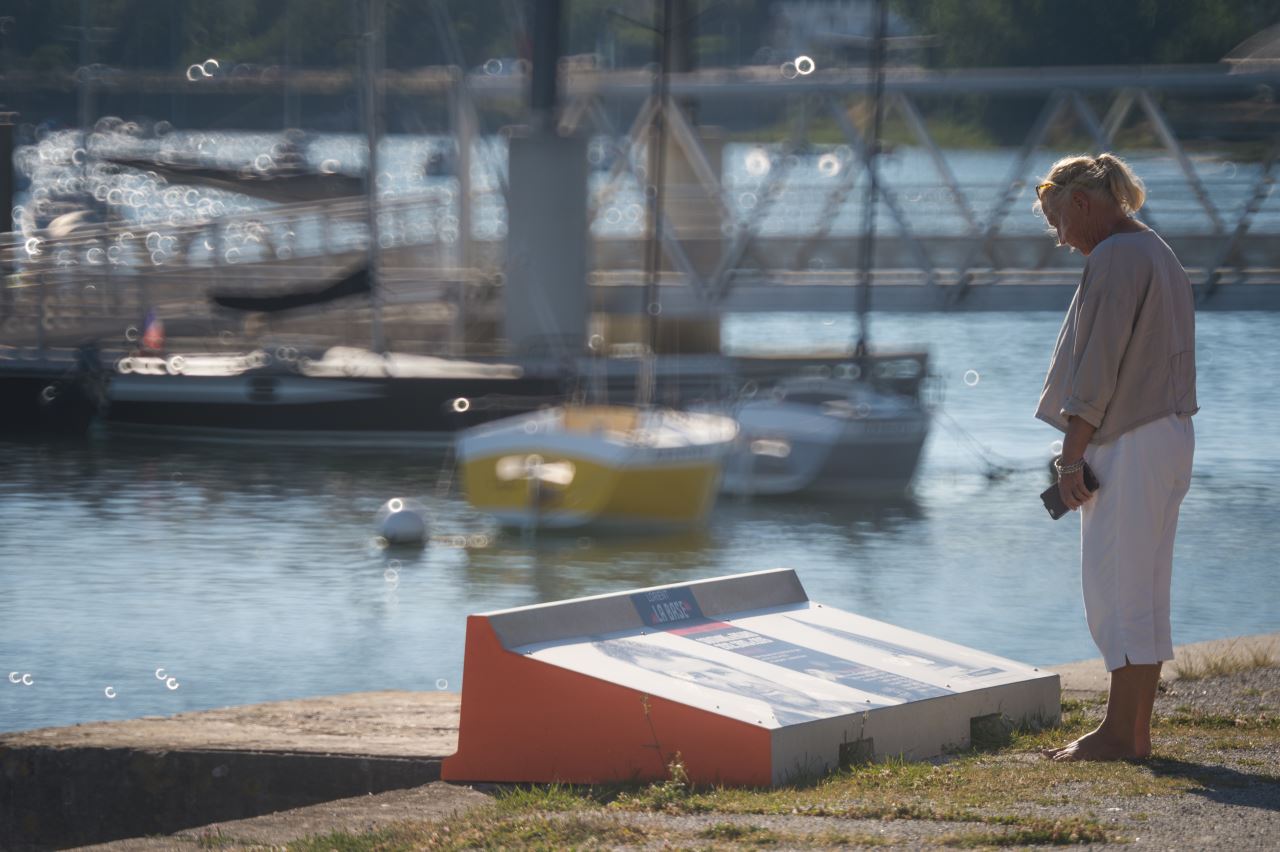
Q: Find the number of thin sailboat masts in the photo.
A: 3